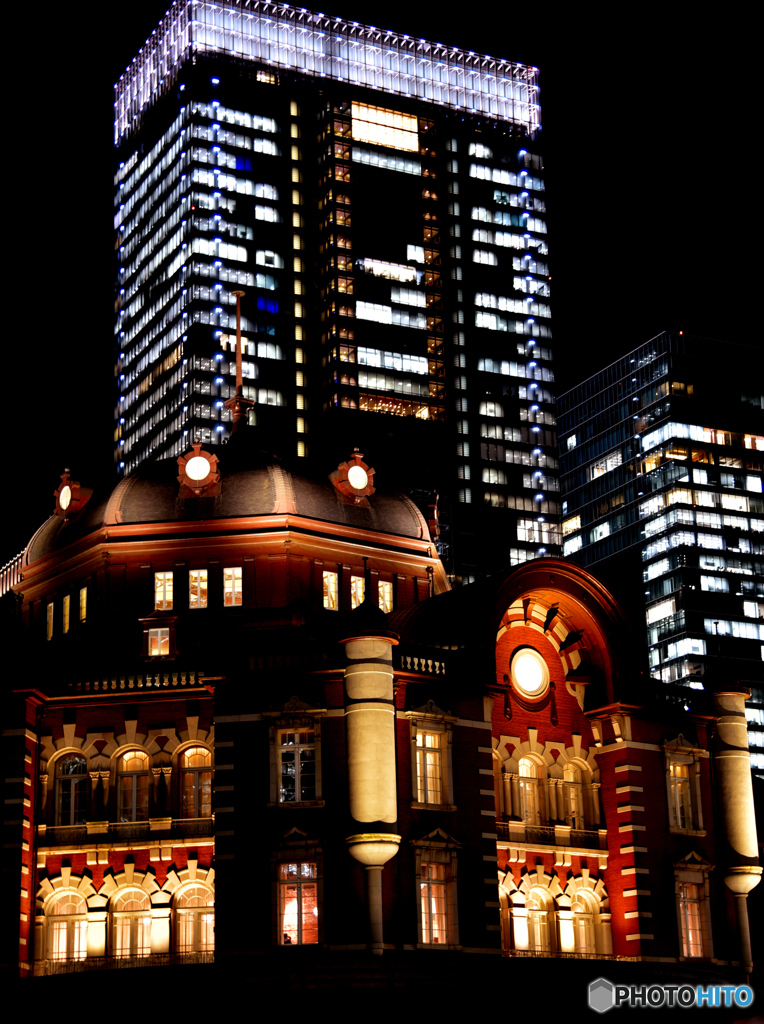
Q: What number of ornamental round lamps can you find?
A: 4